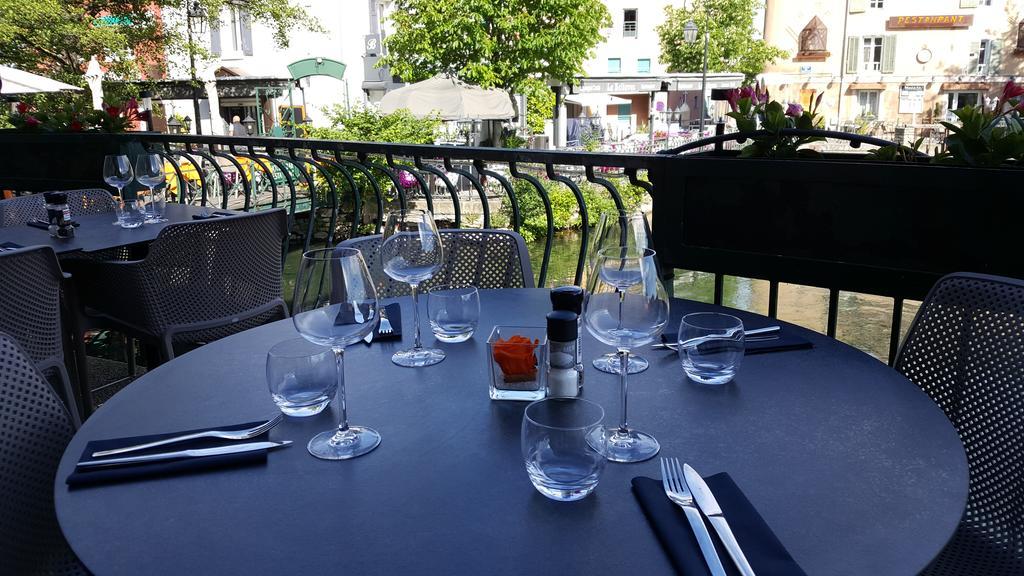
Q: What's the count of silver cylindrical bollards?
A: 0